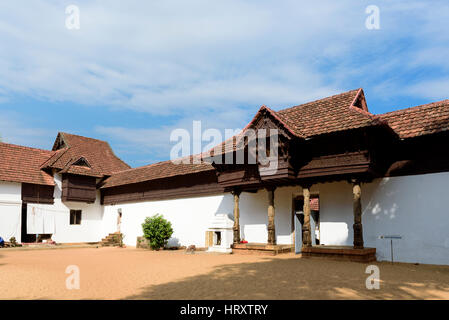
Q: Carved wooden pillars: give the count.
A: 4